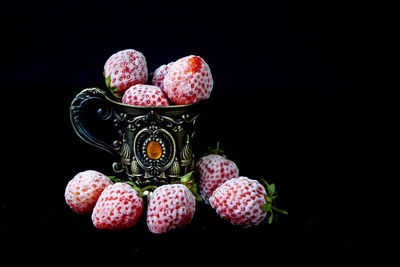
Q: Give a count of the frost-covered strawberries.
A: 9